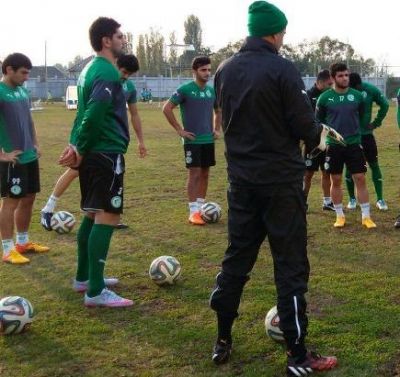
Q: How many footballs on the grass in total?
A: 5